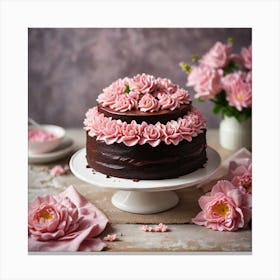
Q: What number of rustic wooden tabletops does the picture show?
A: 1